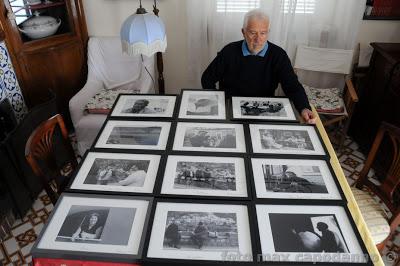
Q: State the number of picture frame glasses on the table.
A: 12